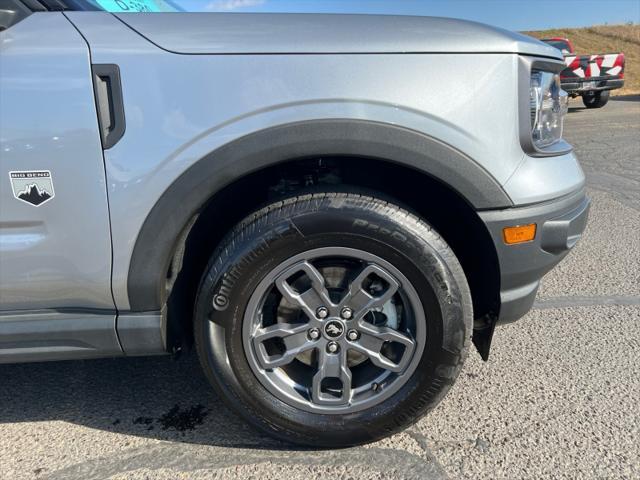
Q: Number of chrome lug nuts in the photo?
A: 5